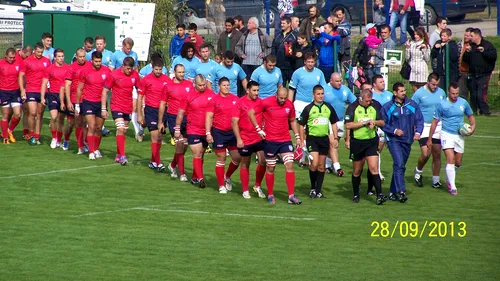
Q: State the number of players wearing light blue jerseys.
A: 14